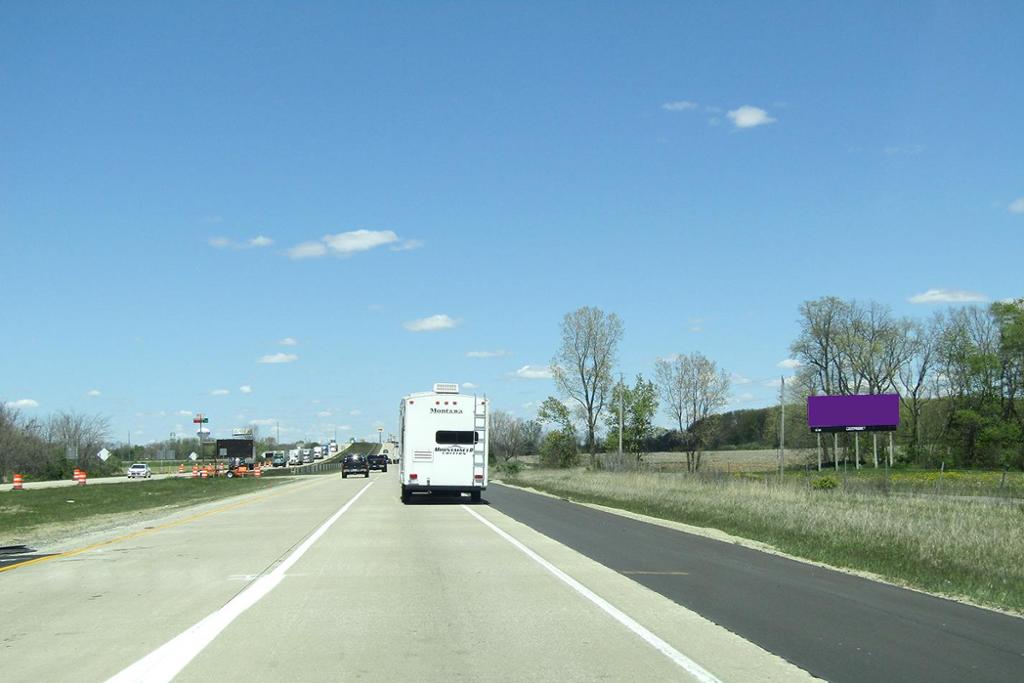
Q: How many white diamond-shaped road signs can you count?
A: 2